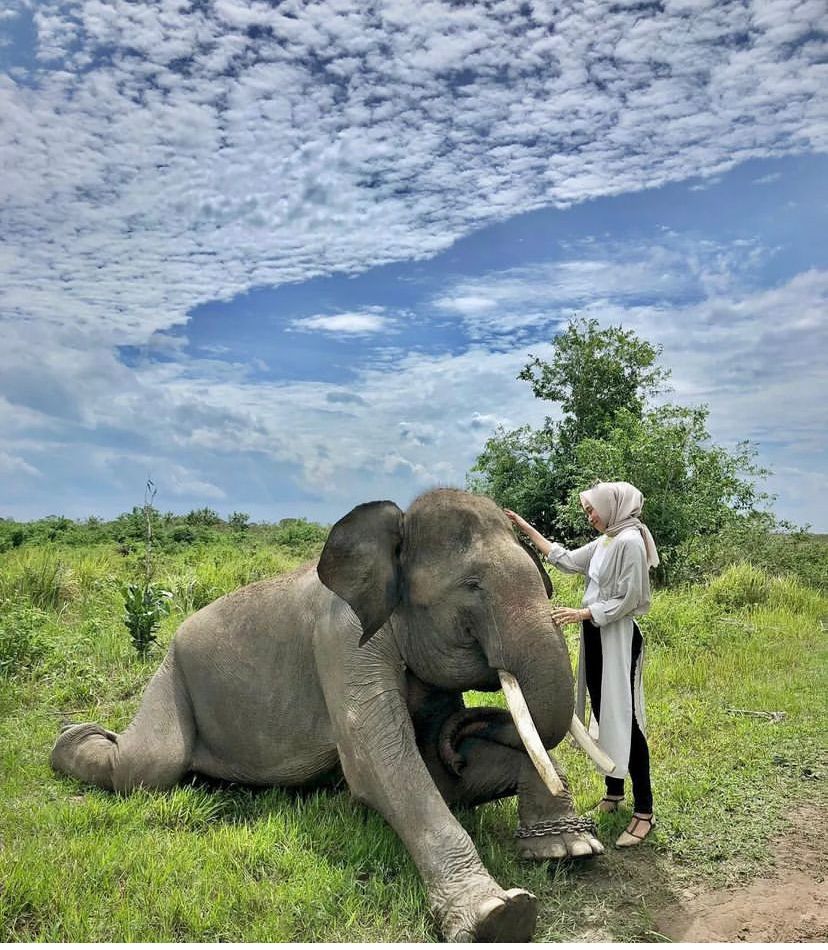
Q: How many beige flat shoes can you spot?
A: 2